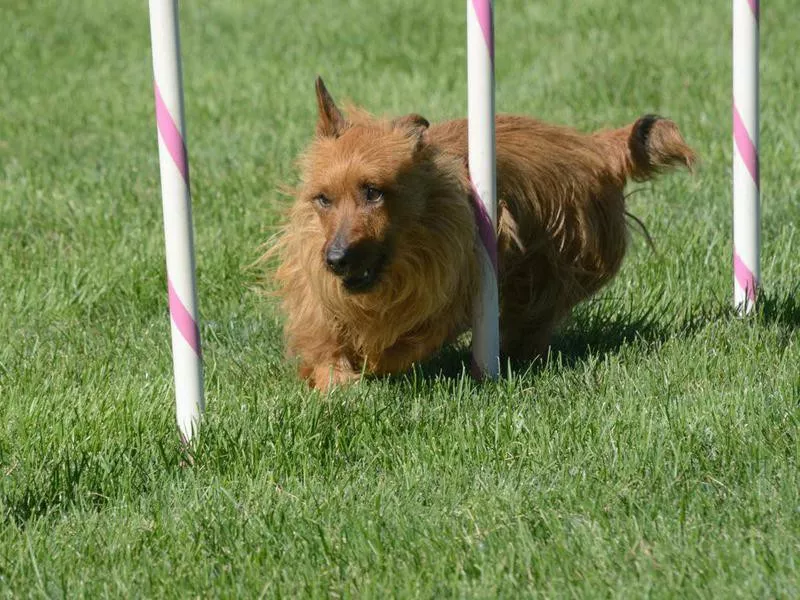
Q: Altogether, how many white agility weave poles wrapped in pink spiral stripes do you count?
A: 3